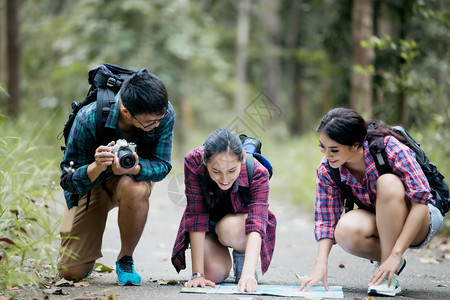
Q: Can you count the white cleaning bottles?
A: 0